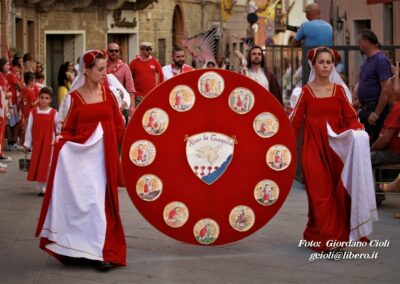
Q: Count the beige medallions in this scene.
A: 12